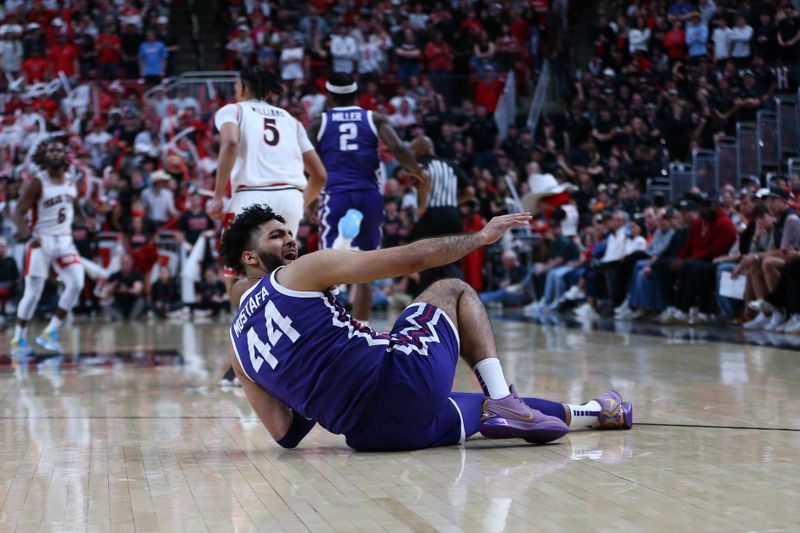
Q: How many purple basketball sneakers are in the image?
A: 2